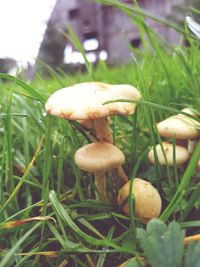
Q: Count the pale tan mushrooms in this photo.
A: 5